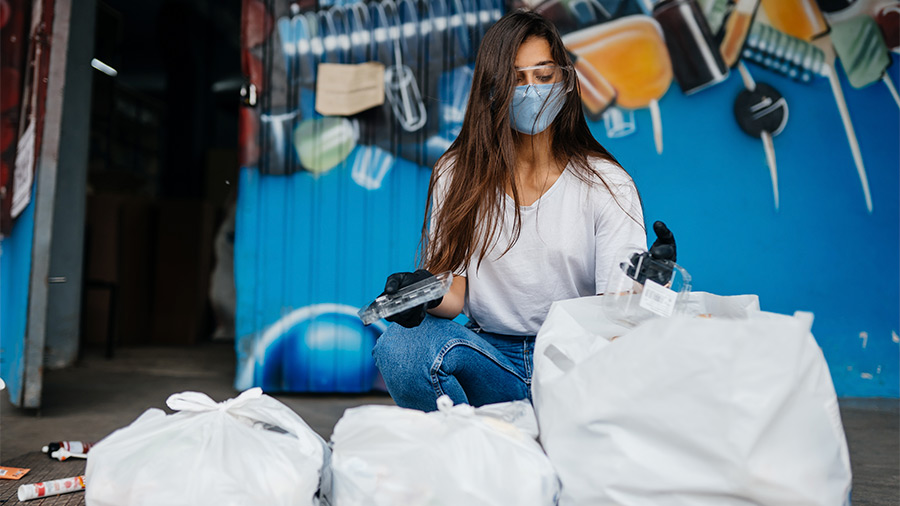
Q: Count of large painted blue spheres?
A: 1